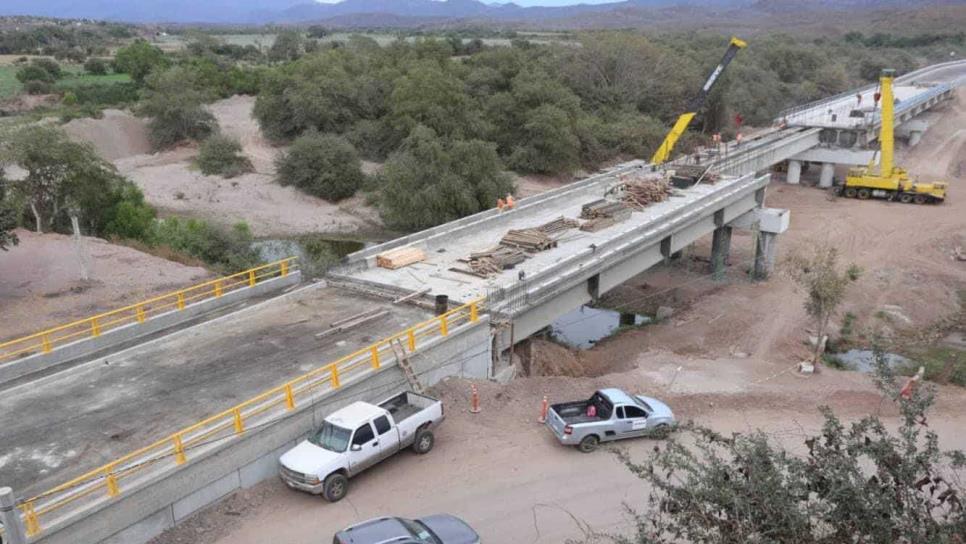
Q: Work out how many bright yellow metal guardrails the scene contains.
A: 2